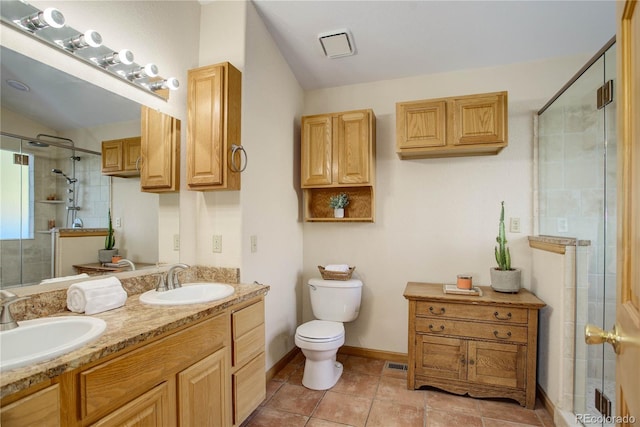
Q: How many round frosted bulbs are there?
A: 5